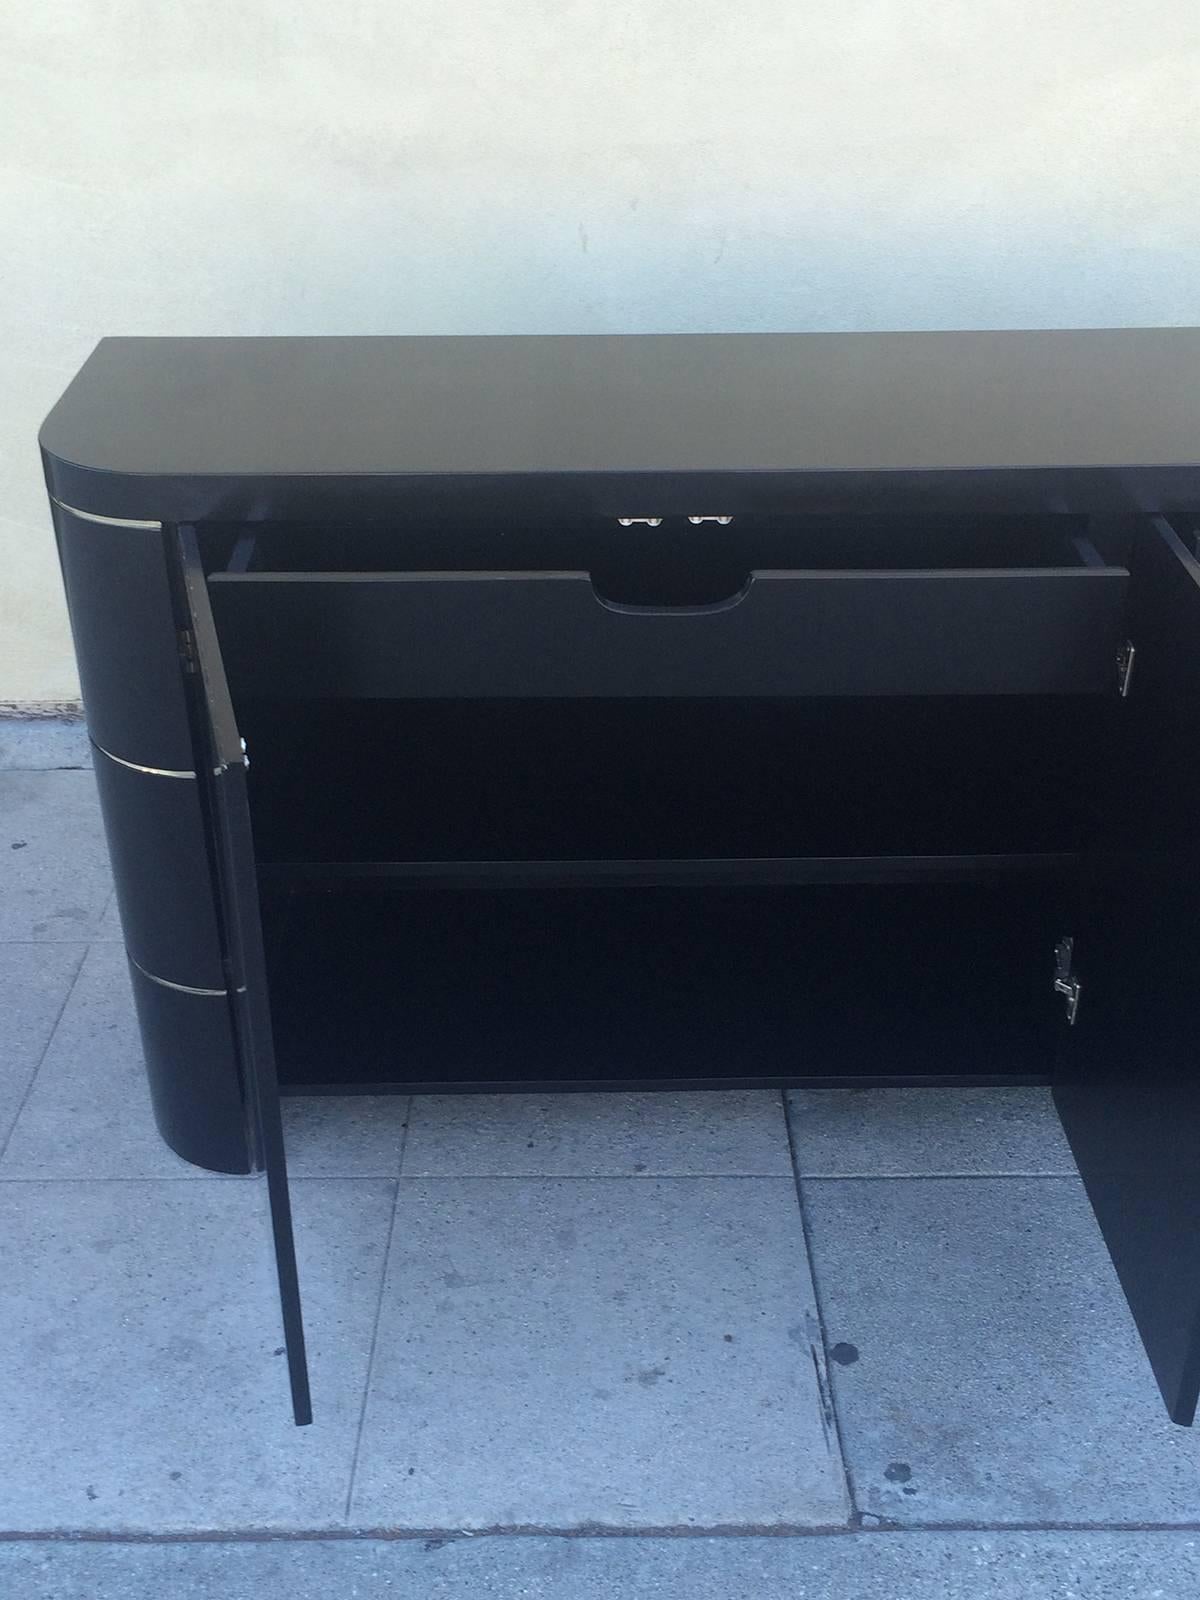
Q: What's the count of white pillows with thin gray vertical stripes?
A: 0